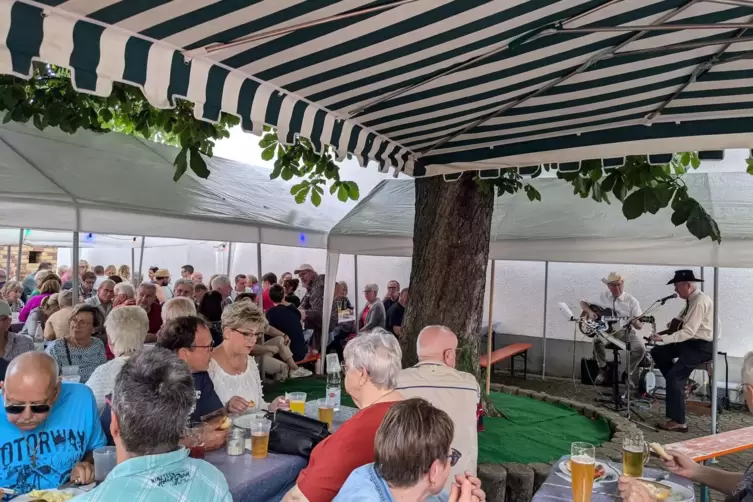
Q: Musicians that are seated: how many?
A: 2